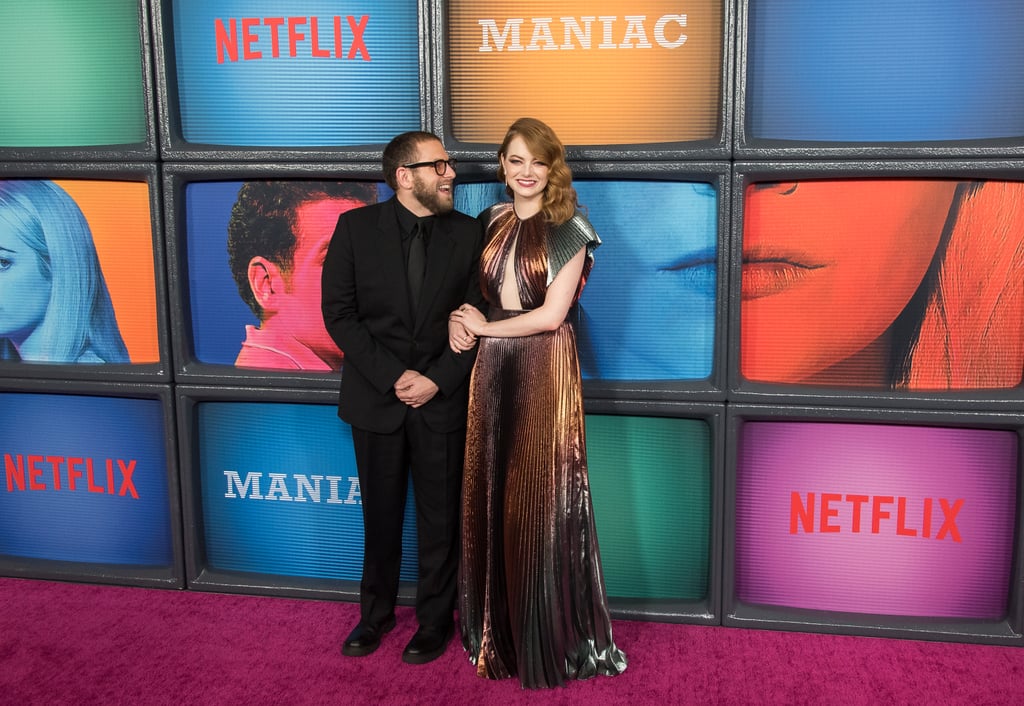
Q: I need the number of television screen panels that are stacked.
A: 12